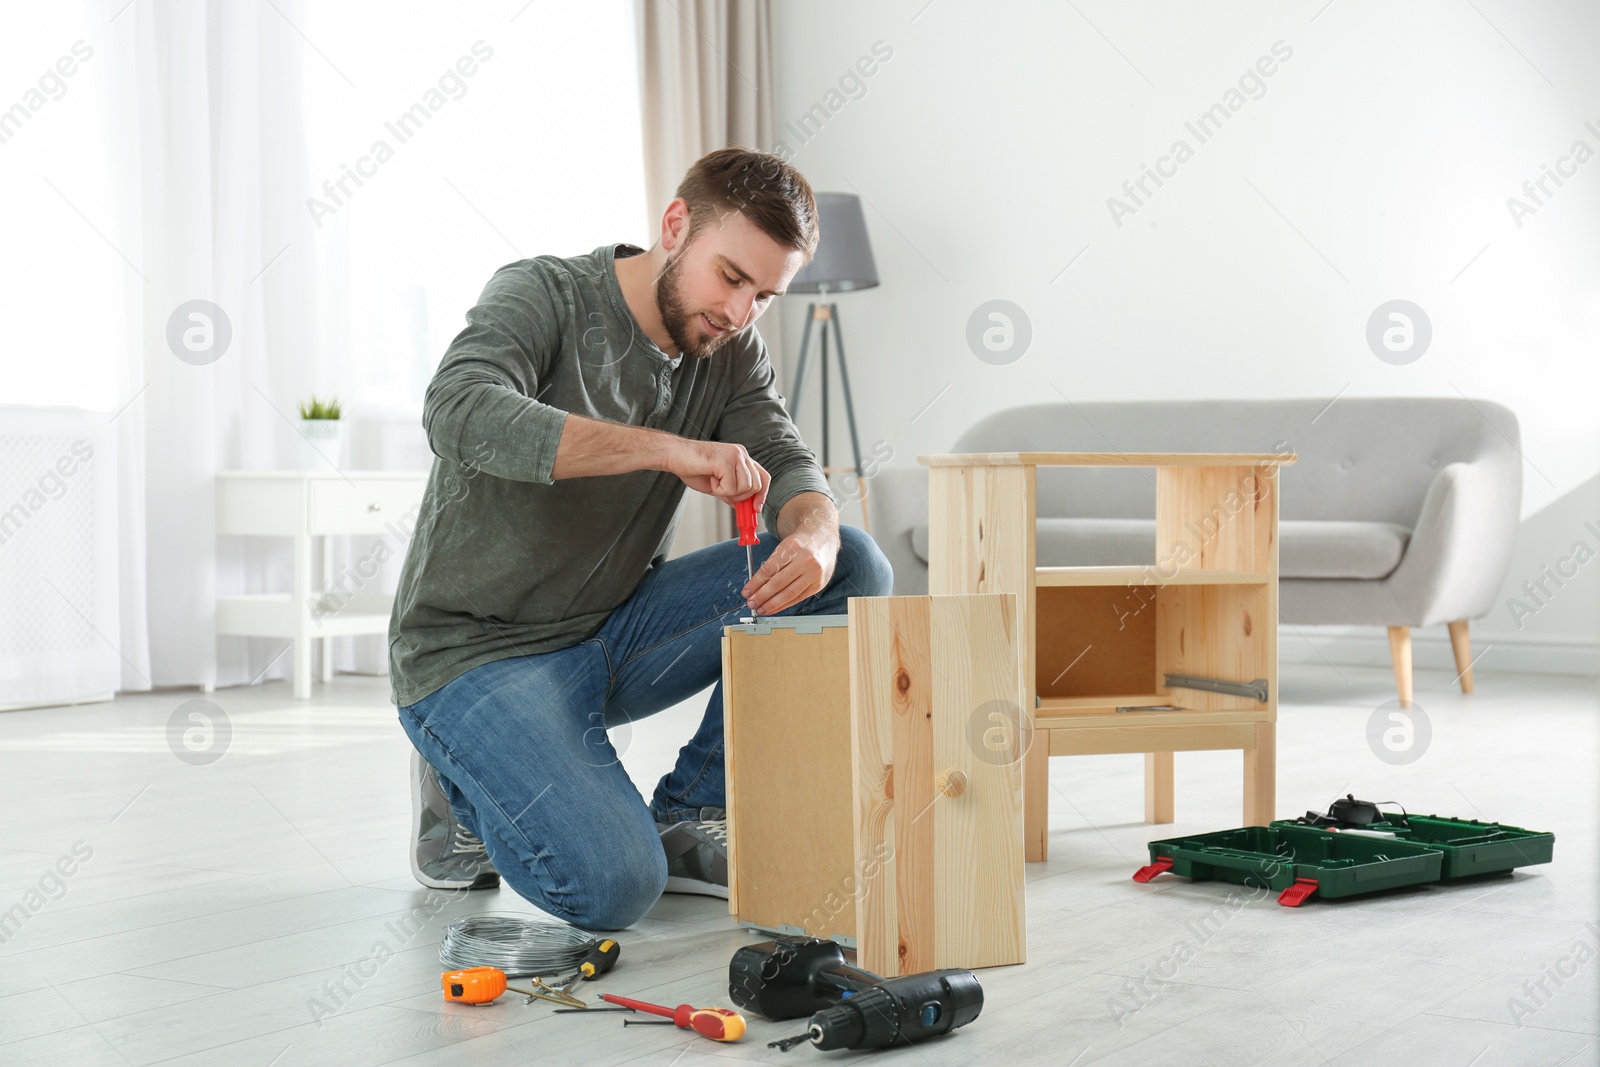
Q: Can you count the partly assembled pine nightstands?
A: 1